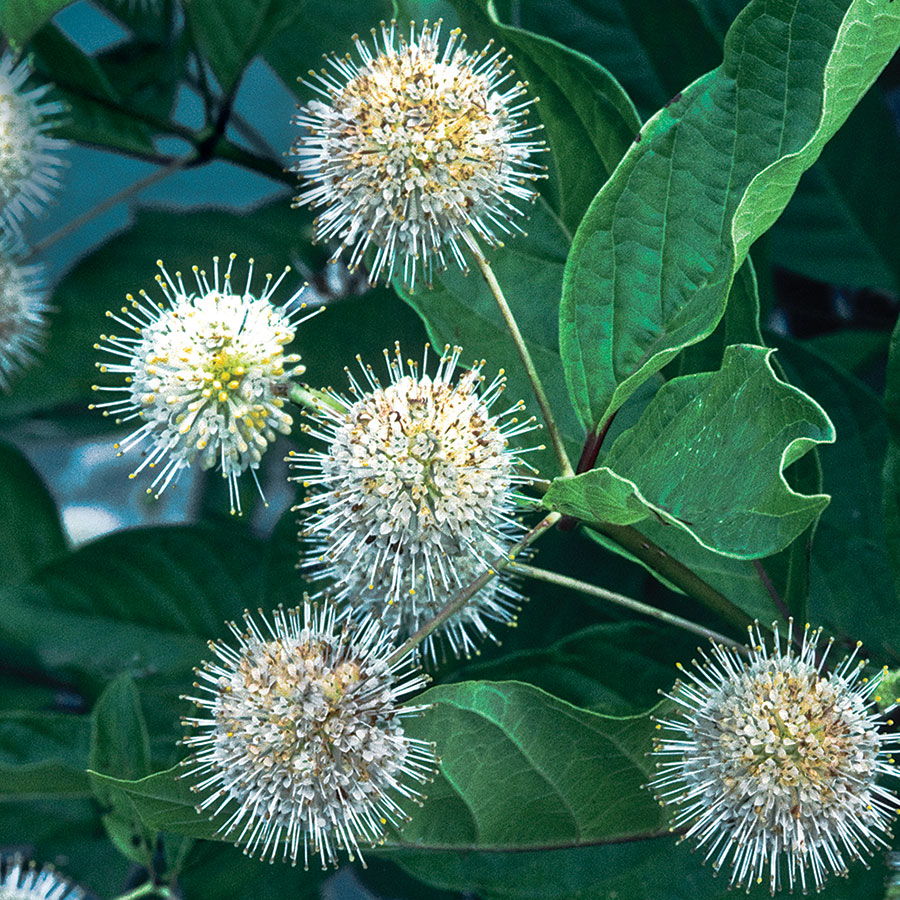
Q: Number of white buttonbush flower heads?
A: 9